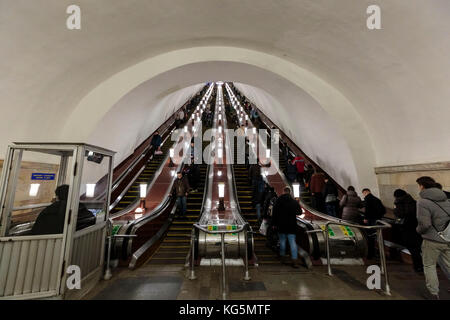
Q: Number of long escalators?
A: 4